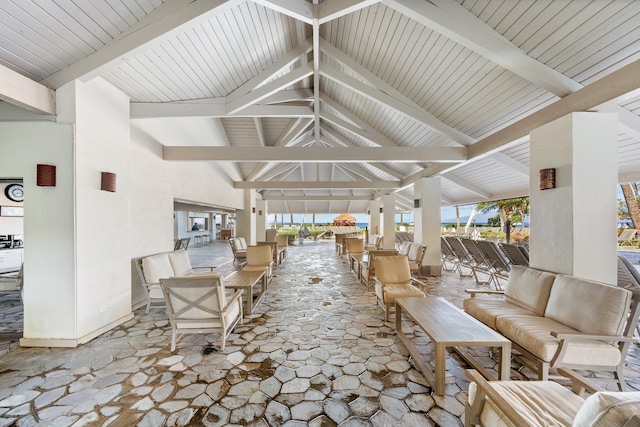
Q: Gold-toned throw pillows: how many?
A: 0